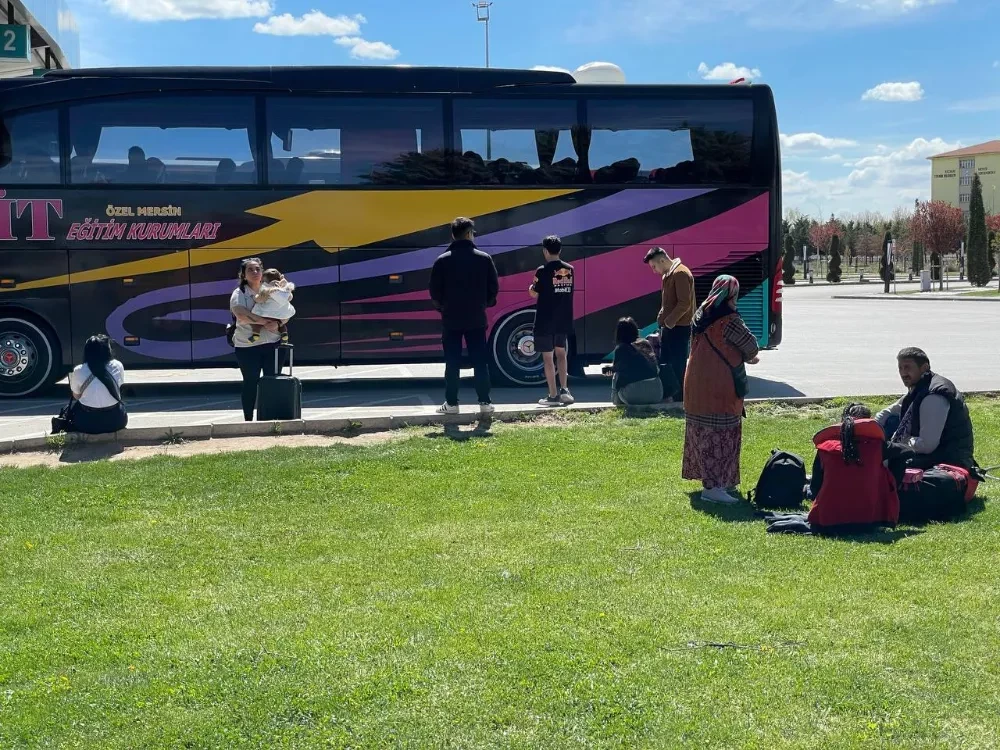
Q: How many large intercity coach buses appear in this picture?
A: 1